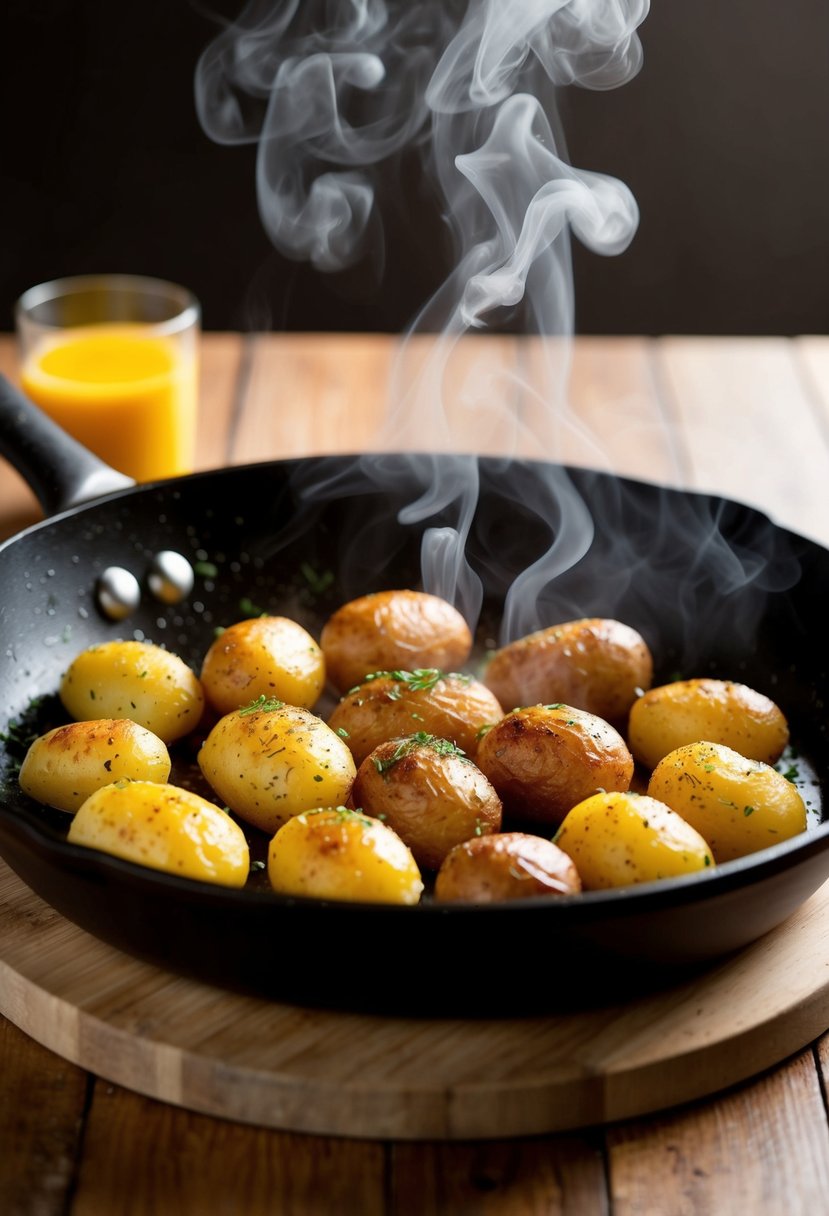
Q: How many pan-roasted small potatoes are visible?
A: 15